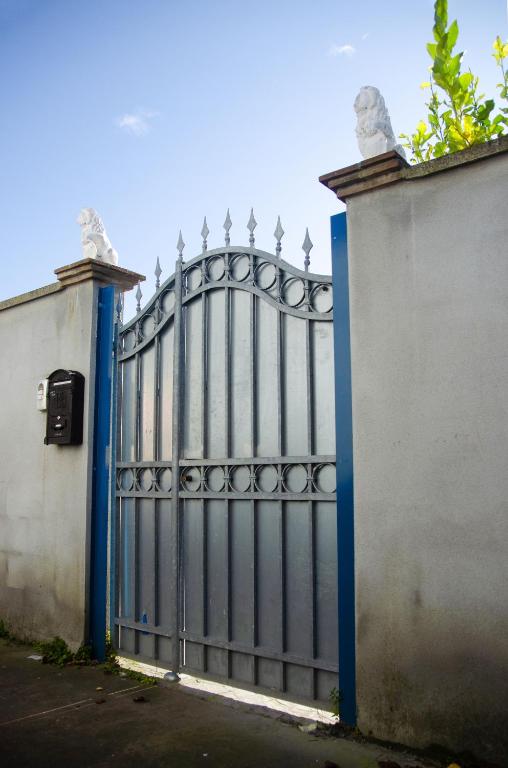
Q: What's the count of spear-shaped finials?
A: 9